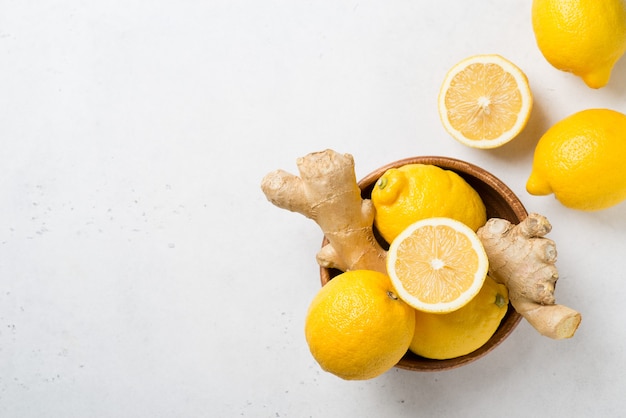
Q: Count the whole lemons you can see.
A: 5